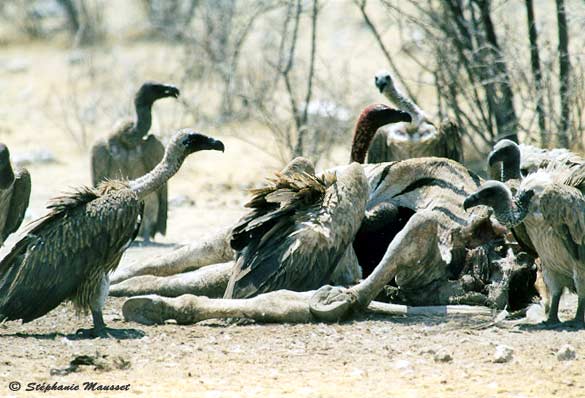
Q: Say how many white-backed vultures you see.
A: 7